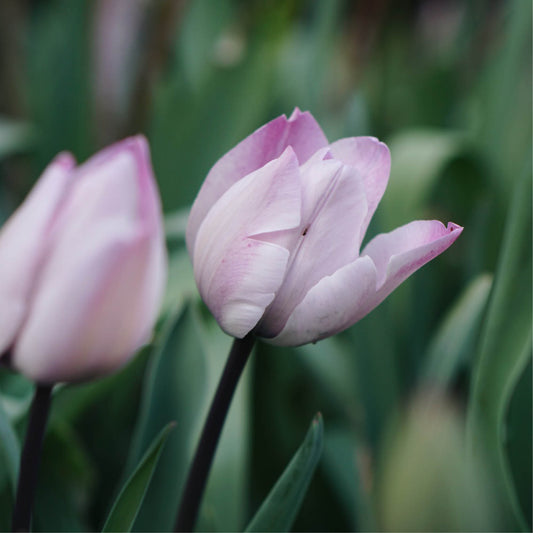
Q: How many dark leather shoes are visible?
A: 0